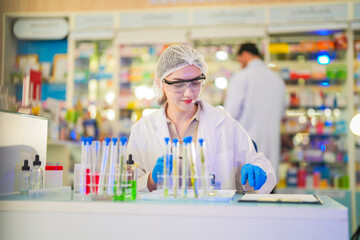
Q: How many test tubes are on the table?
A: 11